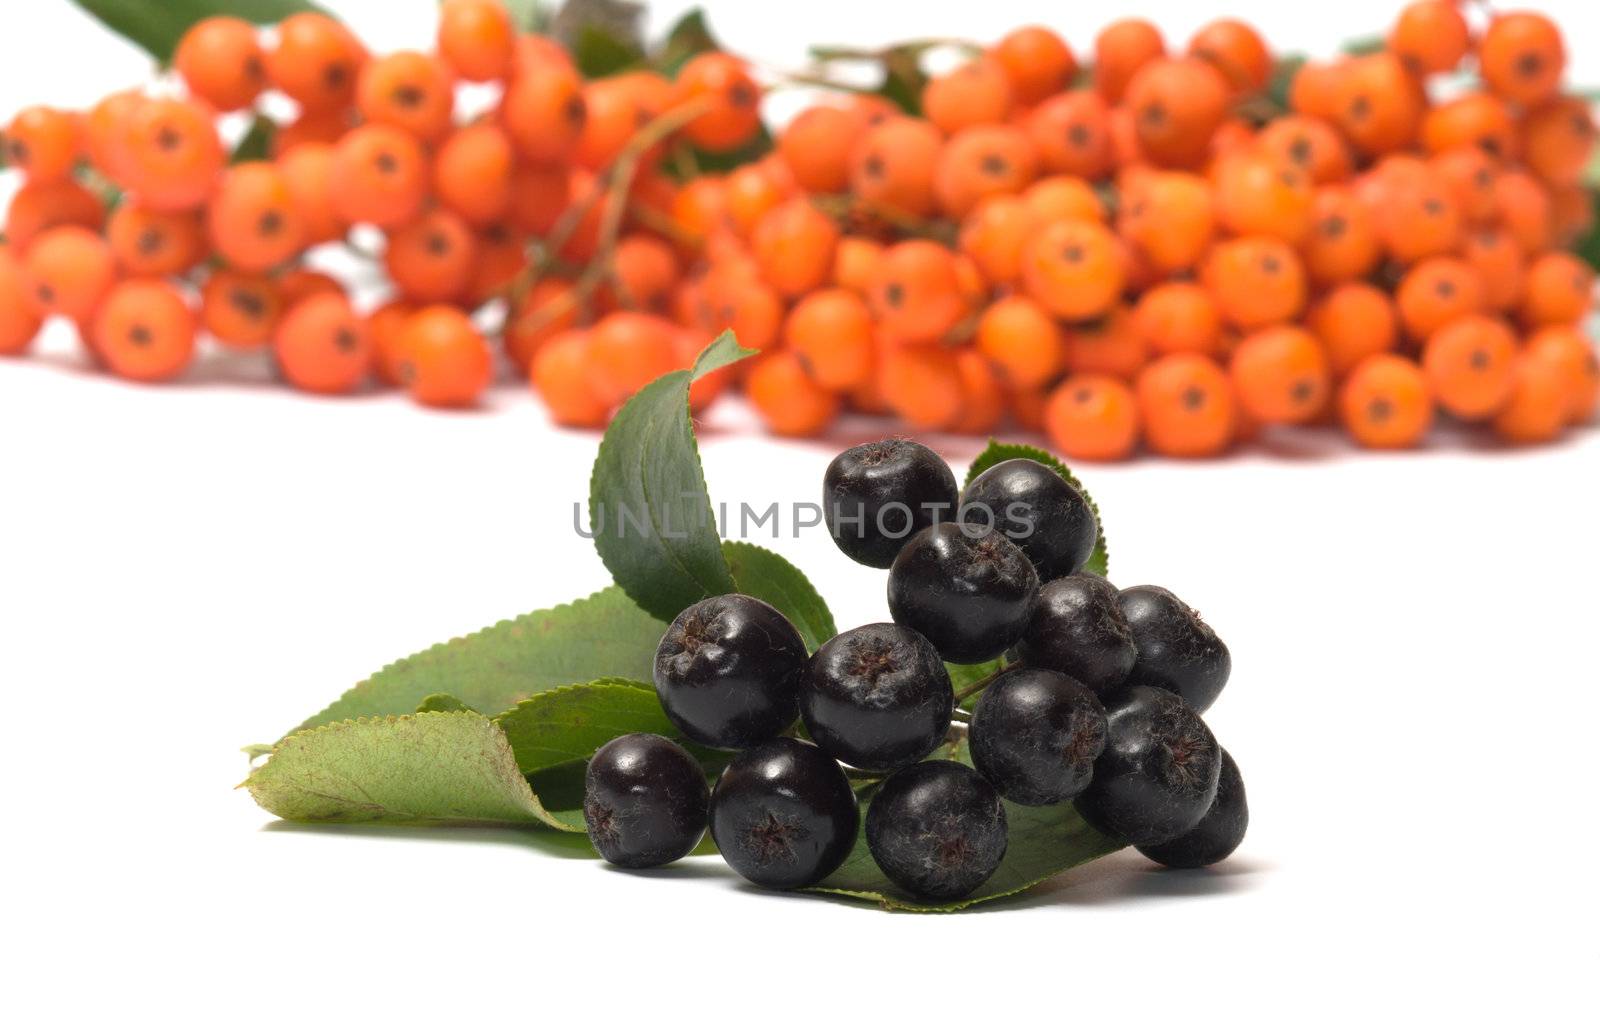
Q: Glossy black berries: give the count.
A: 13